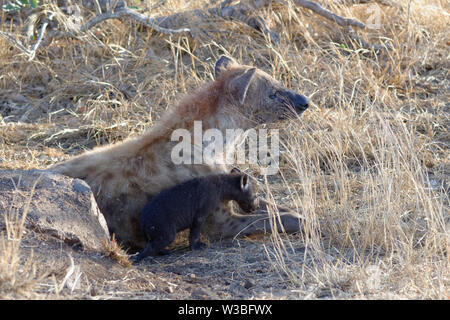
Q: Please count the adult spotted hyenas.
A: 1